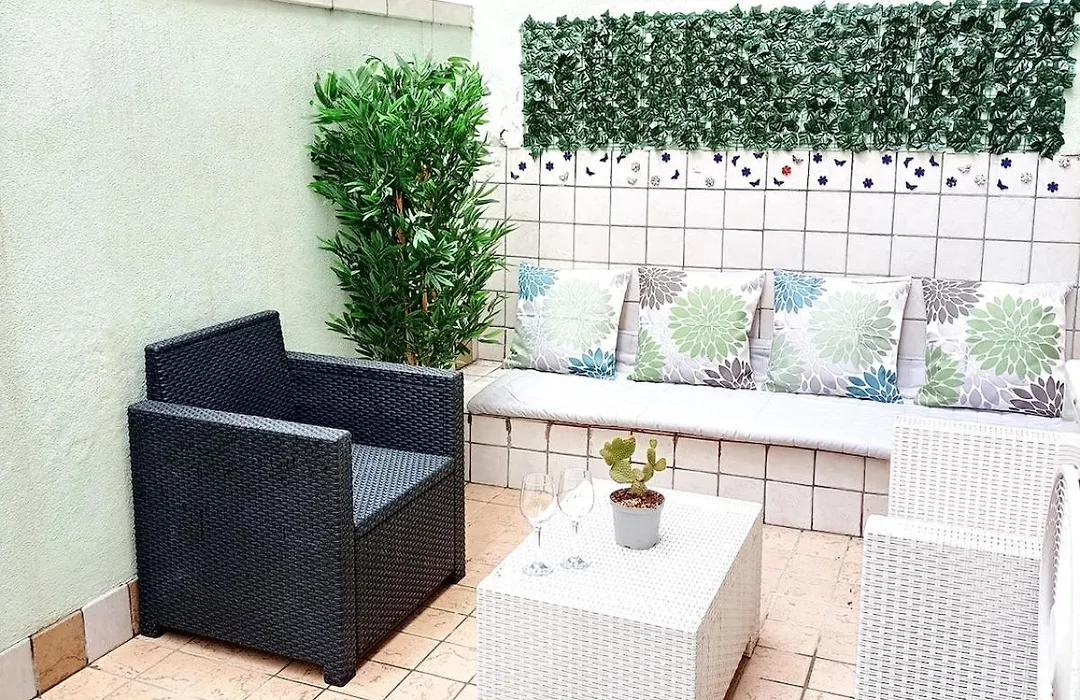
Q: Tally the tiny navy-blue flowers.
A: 14